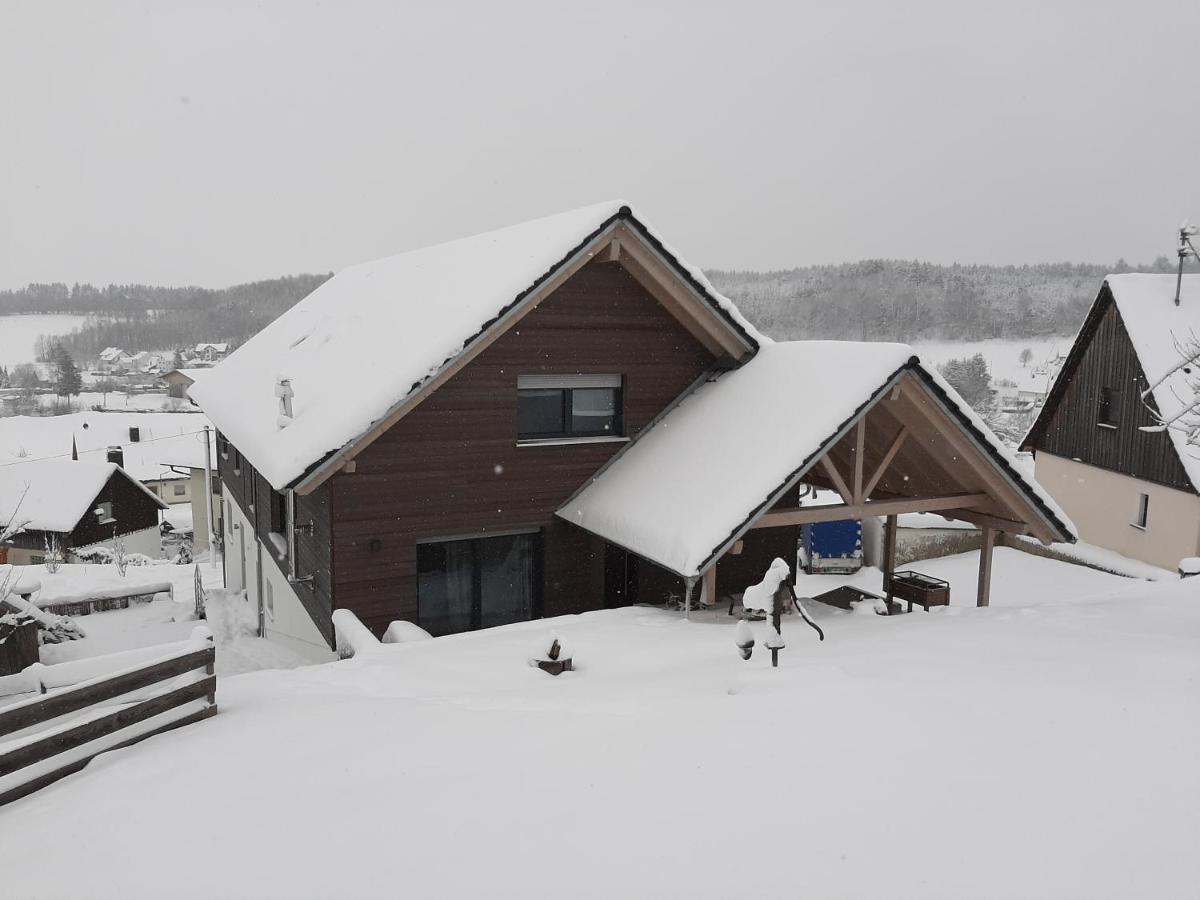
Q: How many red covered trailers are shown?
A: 0